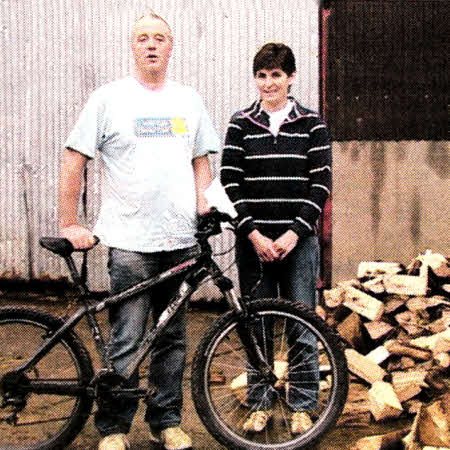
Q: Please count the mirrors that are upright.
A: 0